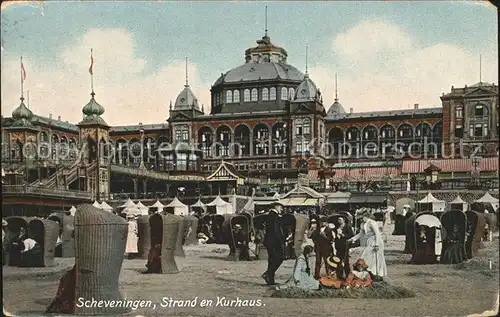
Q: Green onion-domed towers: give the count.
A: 2